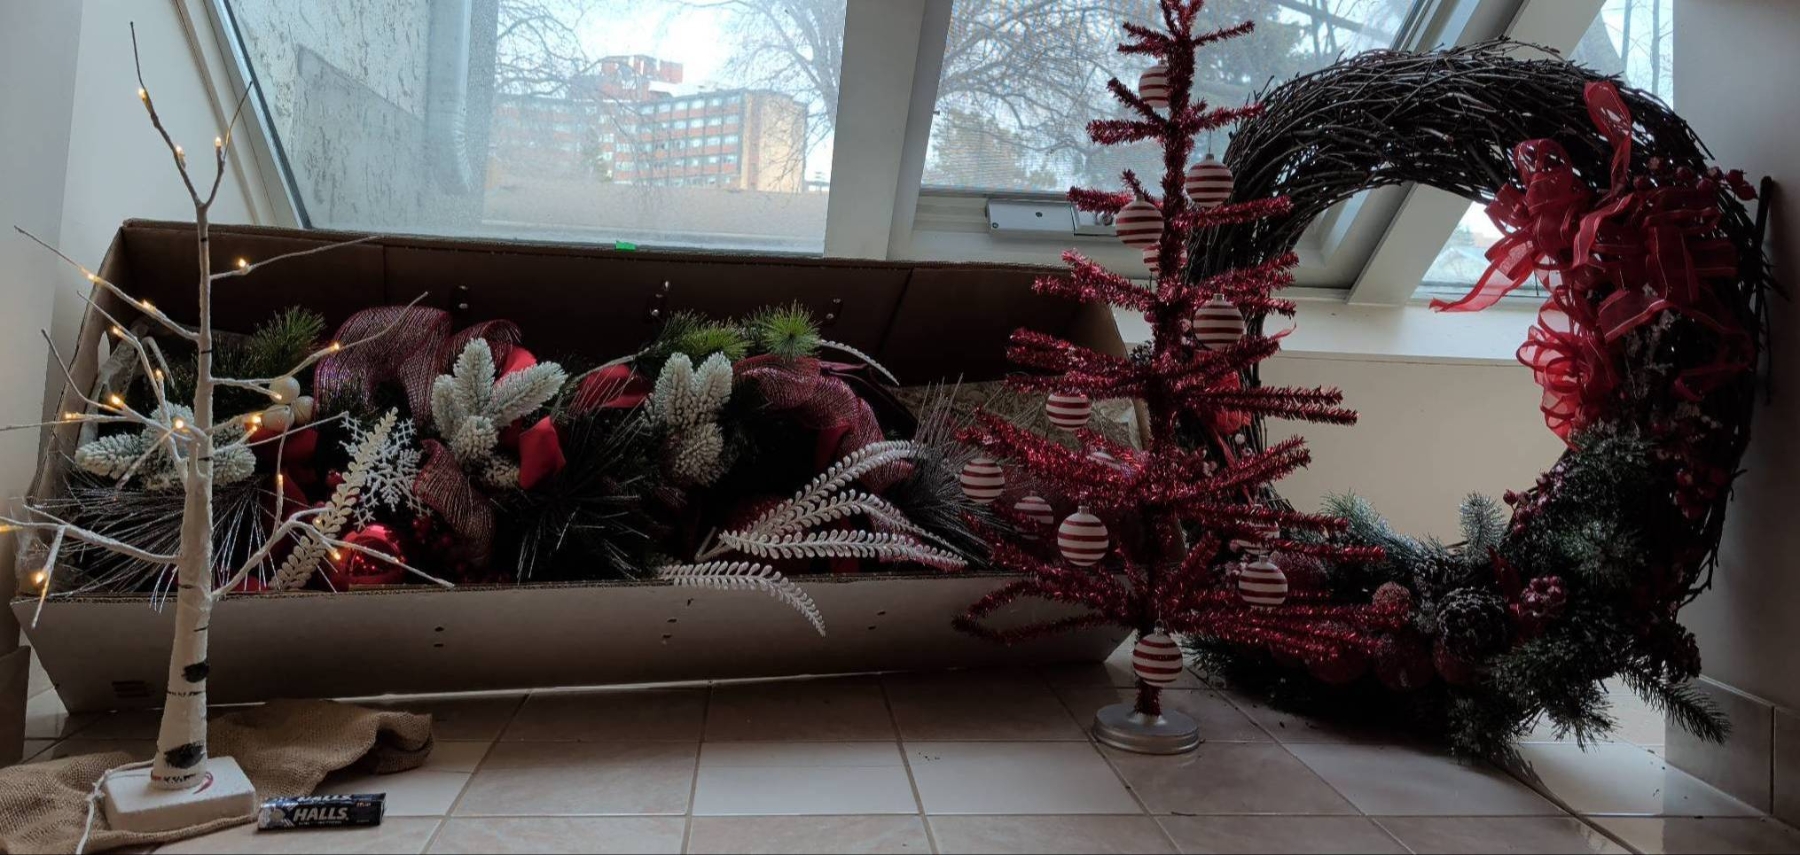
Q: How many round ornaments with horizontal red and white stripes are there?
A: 13